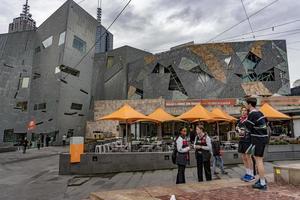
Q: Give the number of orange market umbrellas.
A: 5